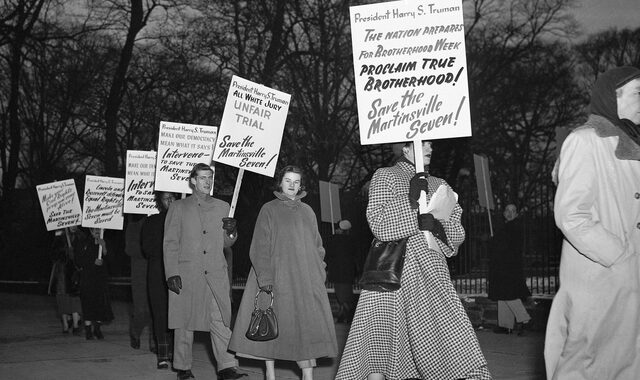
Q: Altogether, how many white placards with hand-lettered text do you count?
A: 6